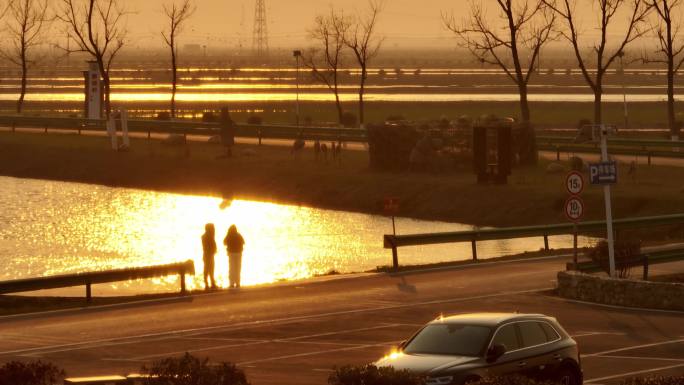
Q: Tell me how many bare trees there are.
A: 8